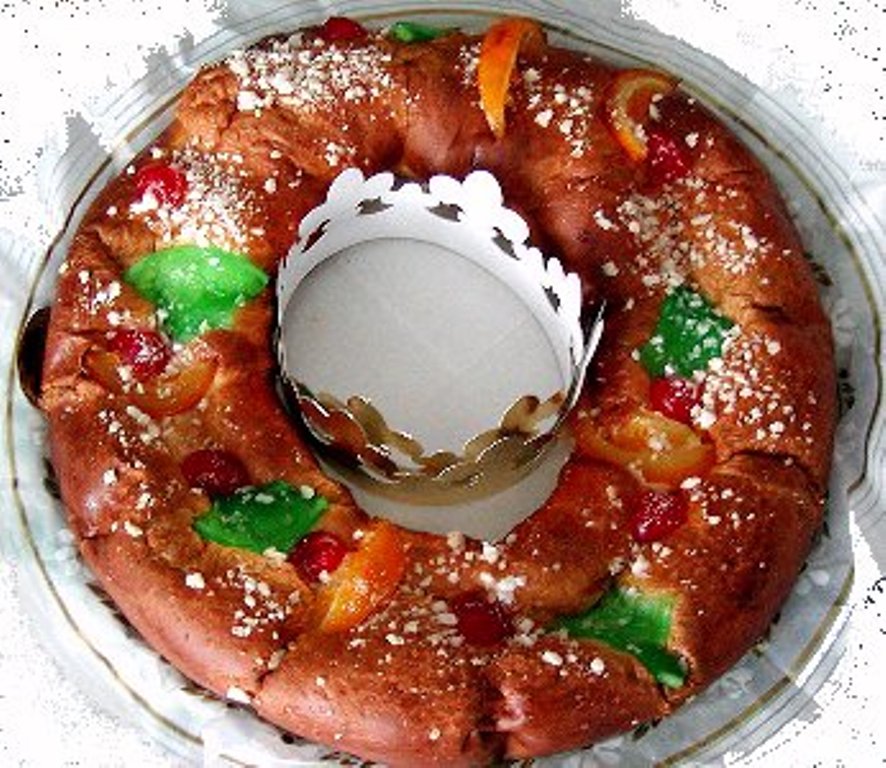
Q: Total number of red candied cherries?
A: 9